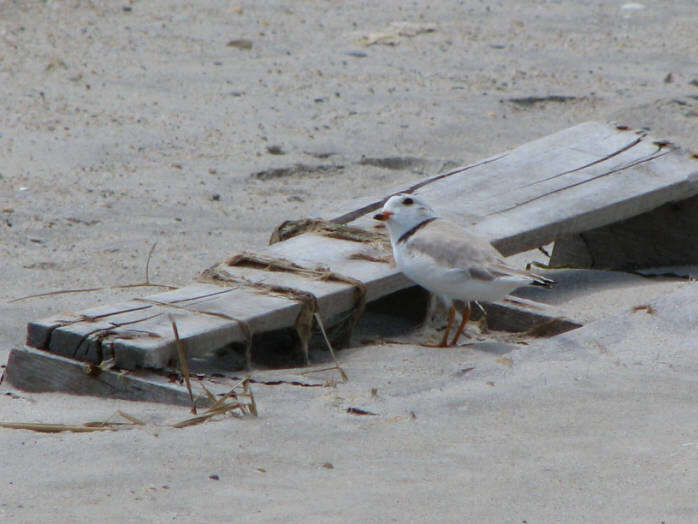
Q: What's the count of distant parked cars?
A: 0